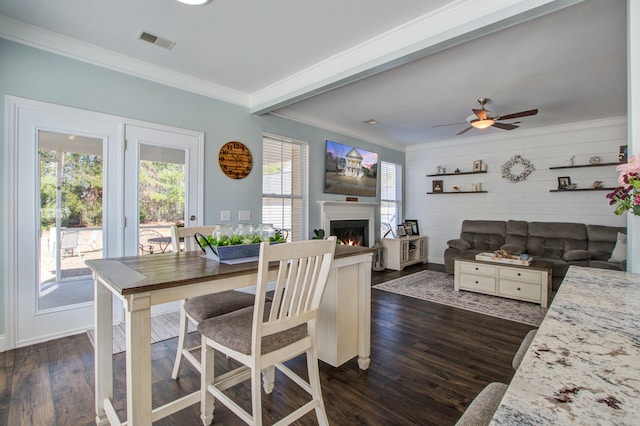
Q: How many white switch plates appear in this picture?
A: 2